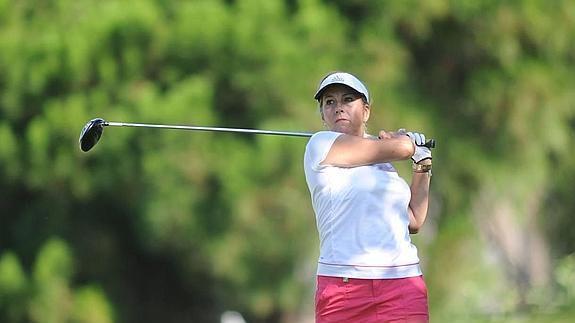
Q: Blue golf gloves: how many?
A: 0